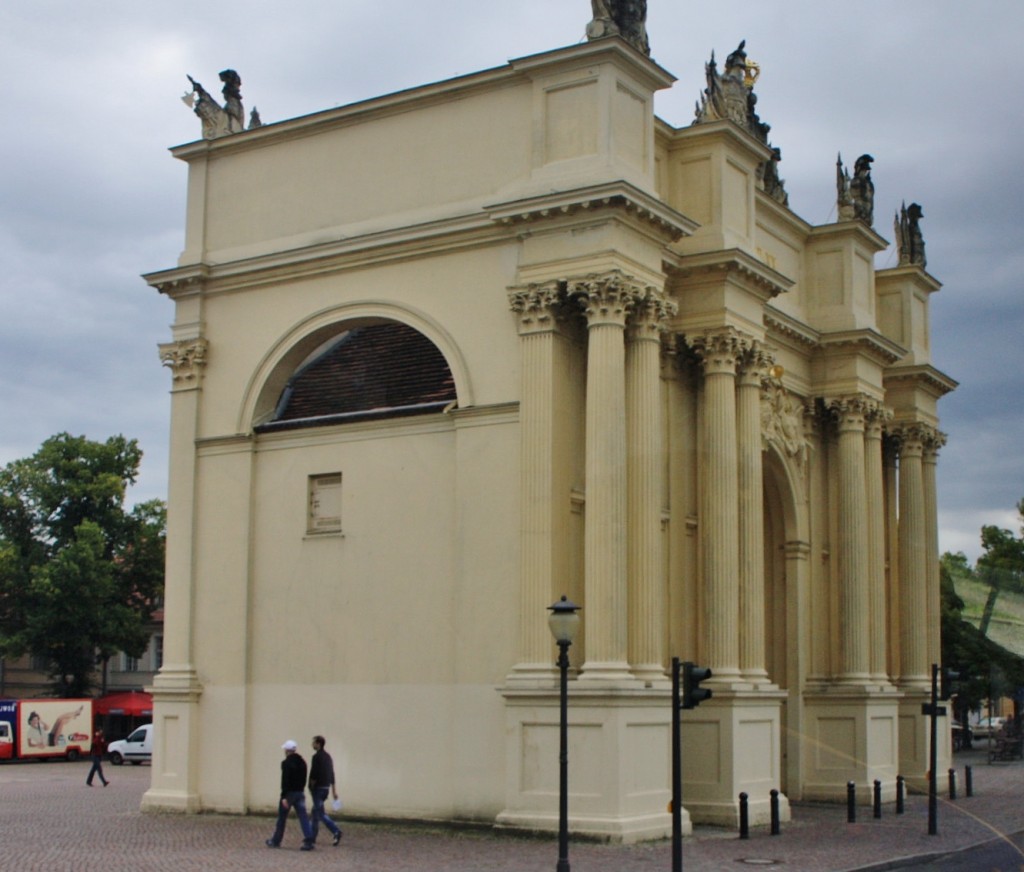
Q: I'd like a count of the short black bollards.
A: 7